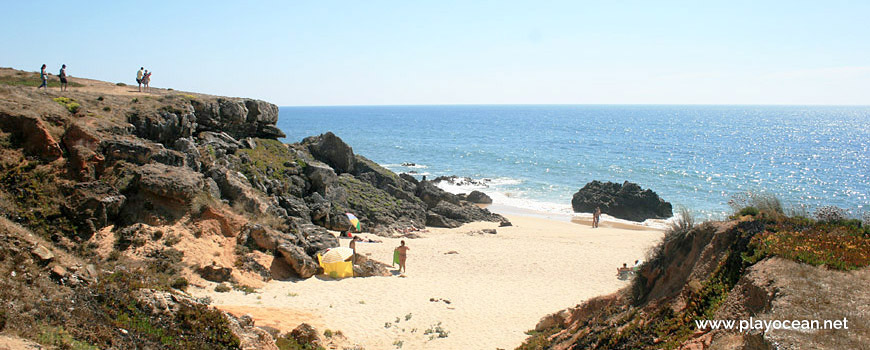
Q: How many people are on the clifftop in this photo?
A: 4